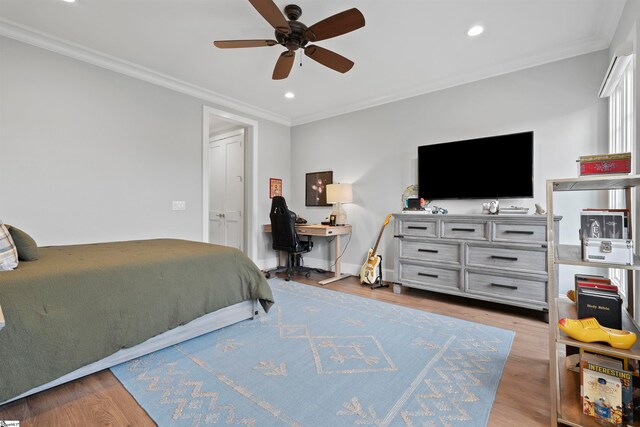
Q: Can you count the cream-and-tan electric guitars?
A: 1